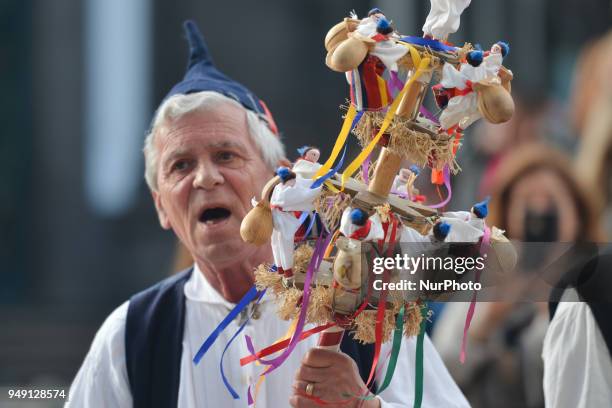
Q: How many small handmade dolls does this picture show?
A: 11